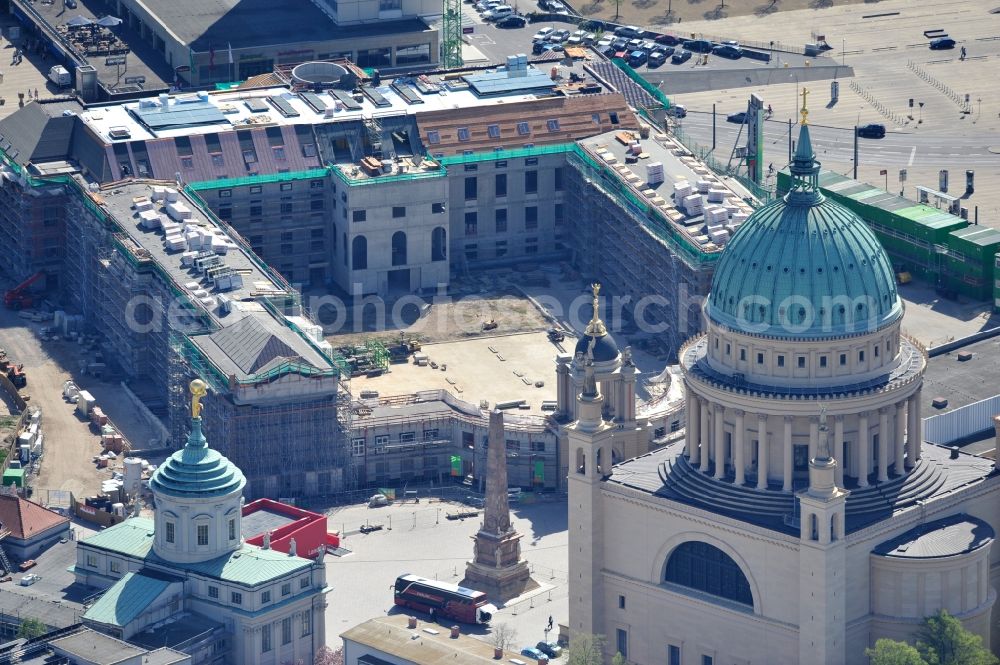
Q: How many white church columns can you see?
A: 14